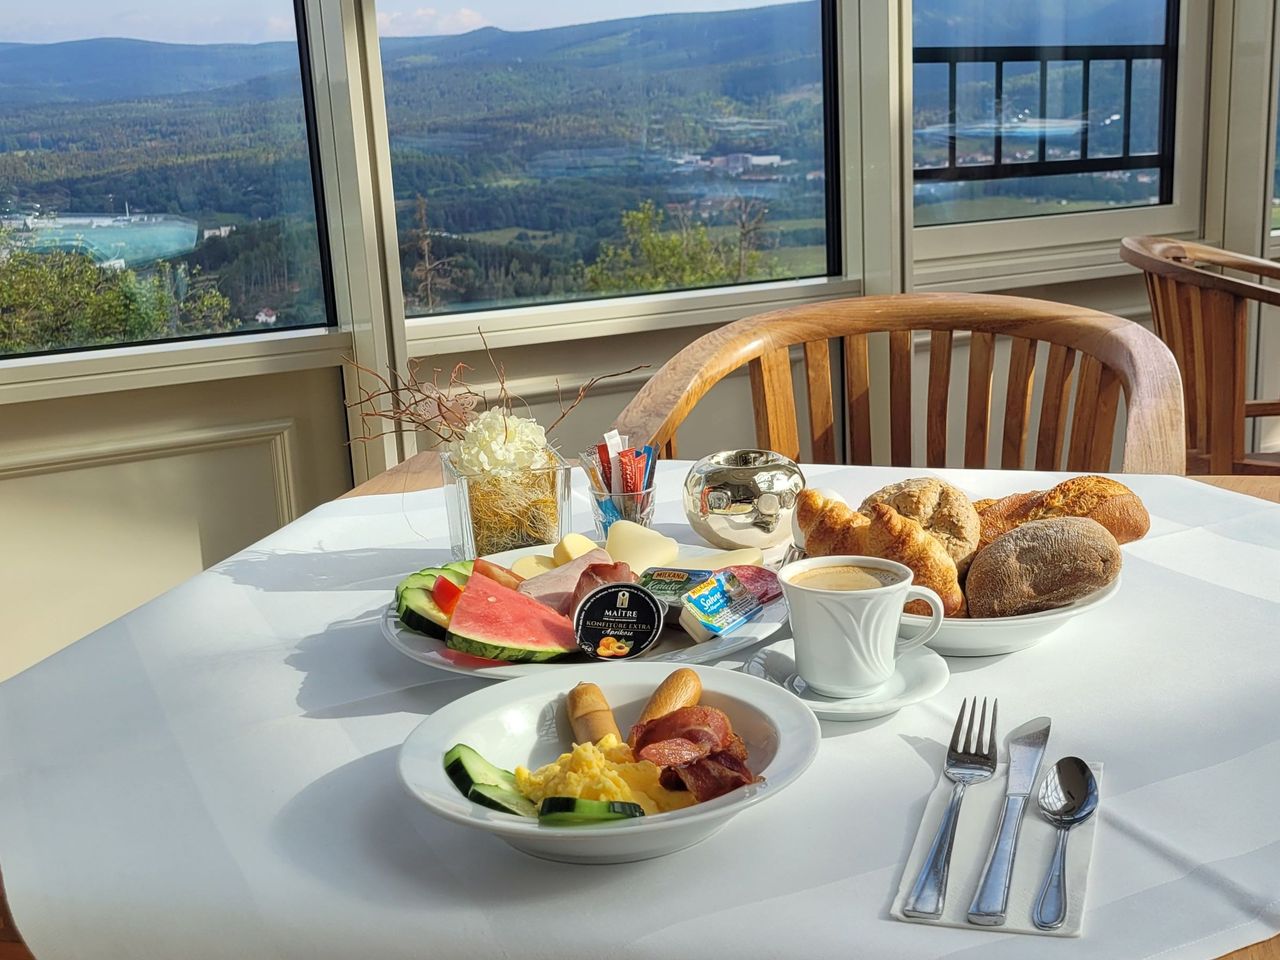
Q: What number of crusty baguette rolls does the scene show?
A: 1